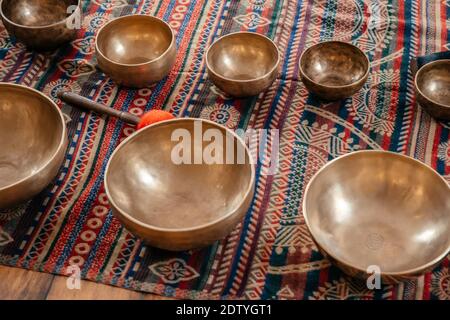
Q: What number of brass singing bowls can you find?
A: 8